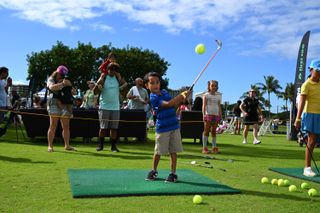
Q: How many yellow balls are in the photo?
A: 9